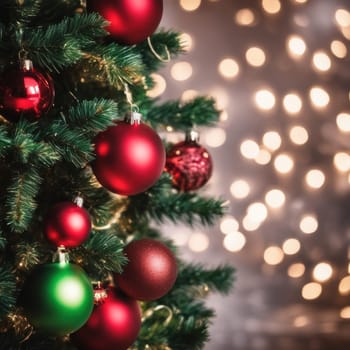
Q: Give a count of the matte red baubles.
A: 5